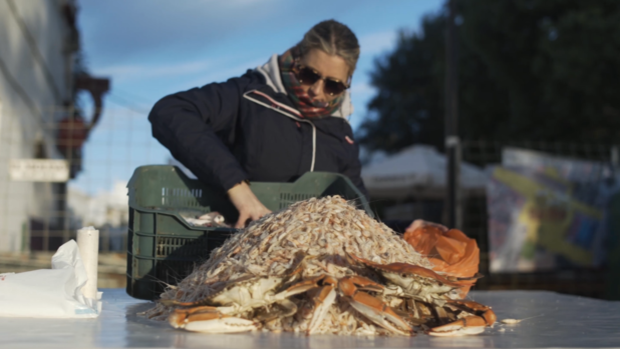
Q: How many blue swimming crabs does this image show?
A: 2